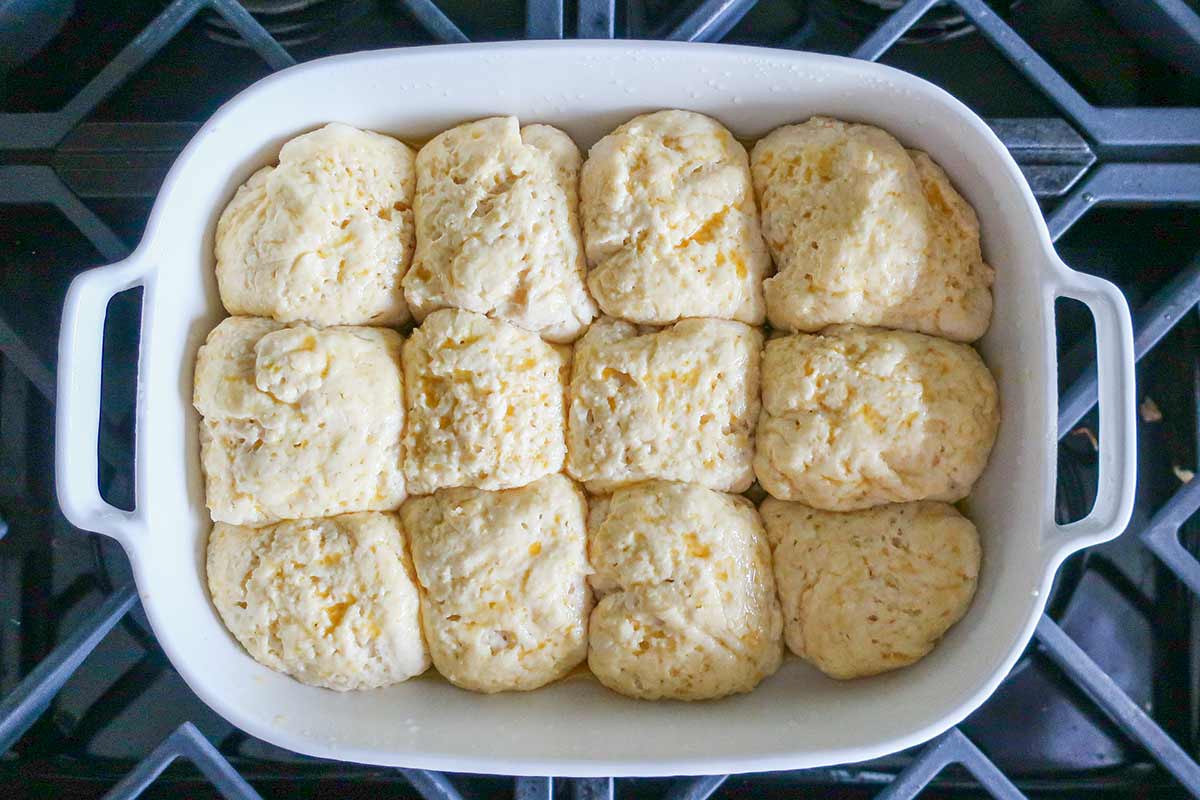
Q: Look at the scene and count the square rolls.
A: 12